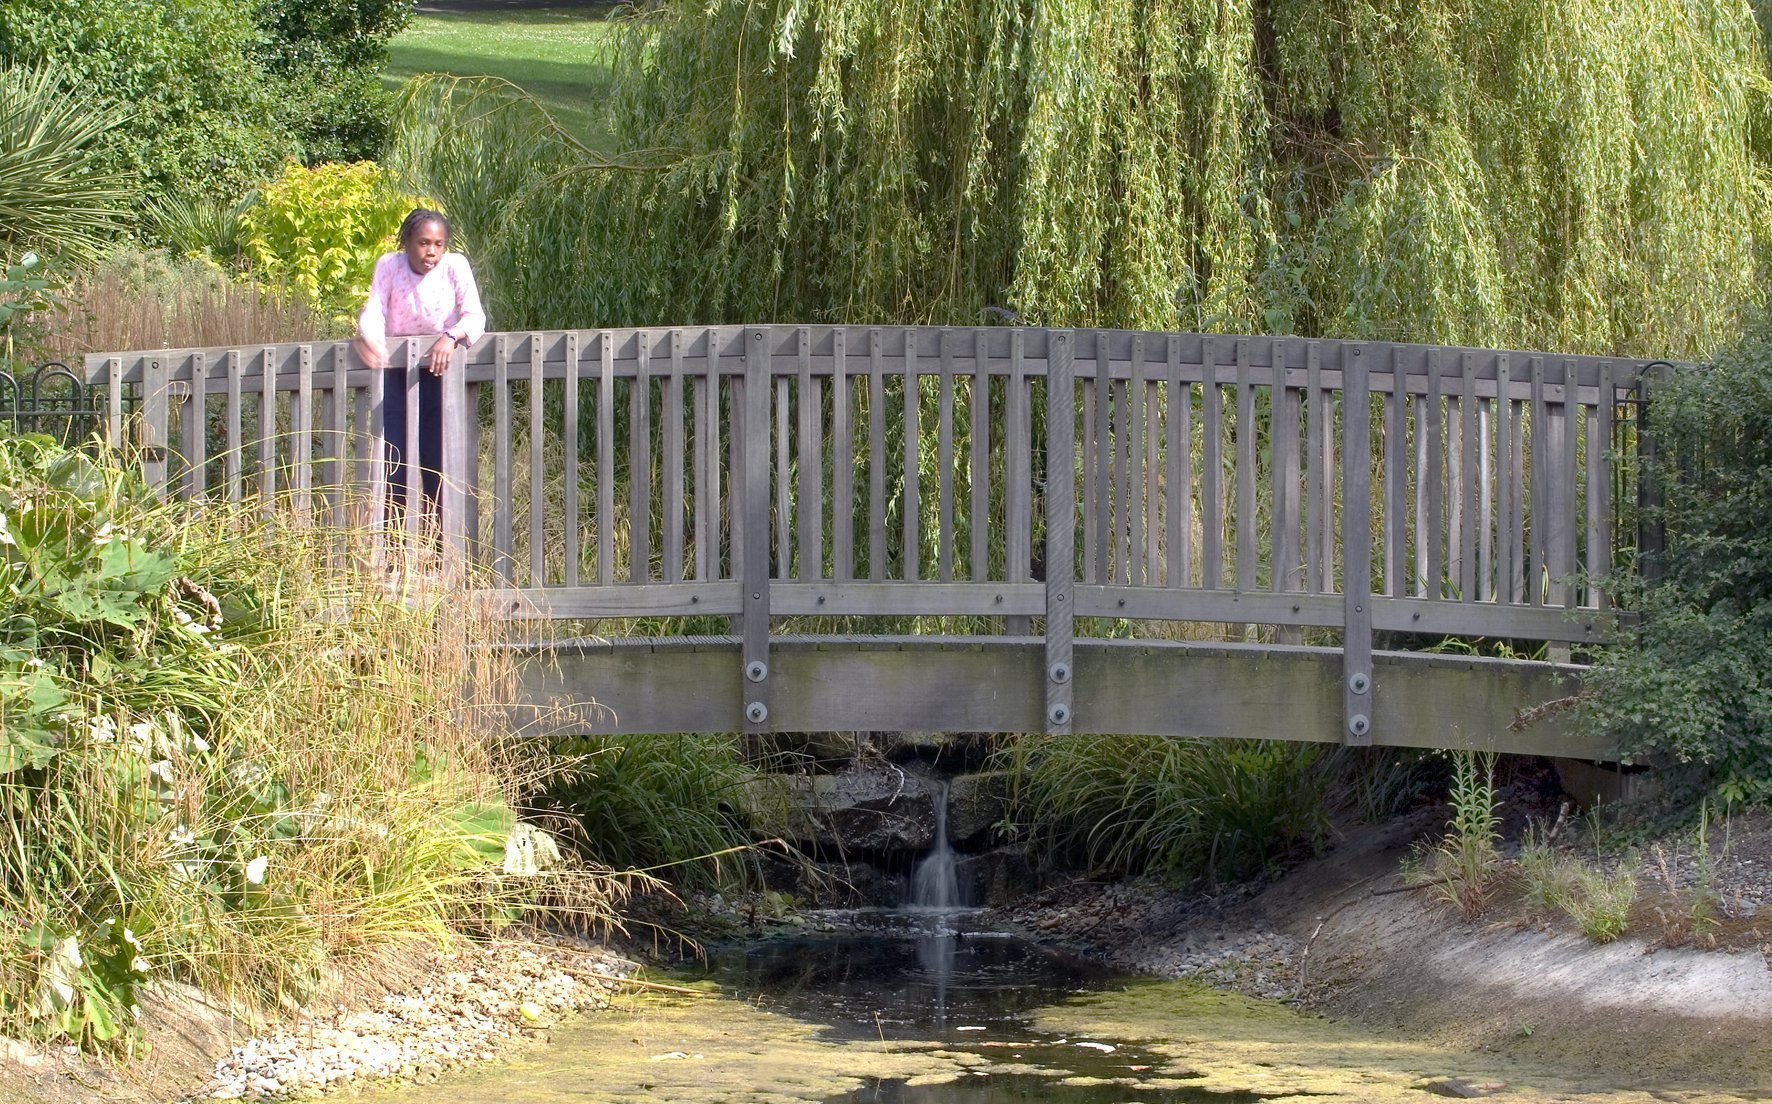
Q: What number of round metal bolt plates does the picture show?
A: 6